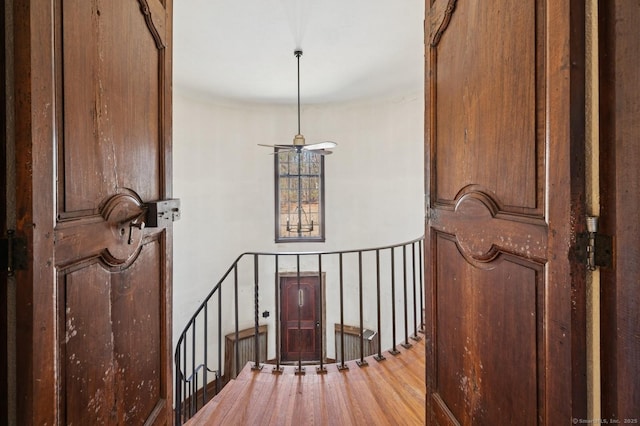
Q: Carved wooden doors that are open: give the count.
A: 2